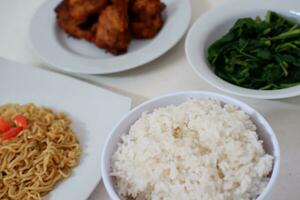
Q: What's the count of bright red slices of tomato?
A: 3